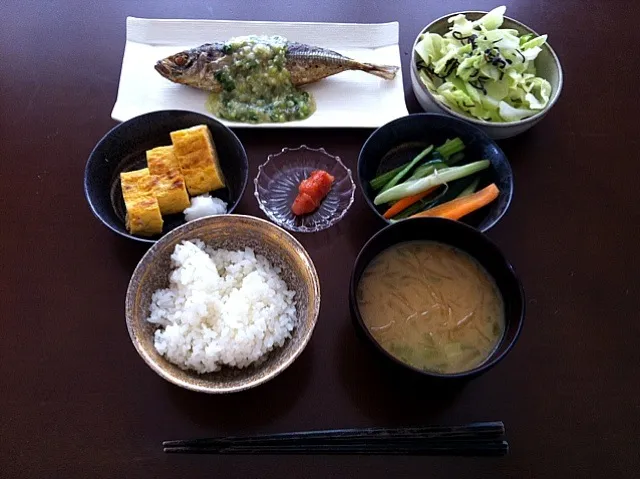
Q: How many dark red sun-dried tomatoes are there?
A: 0